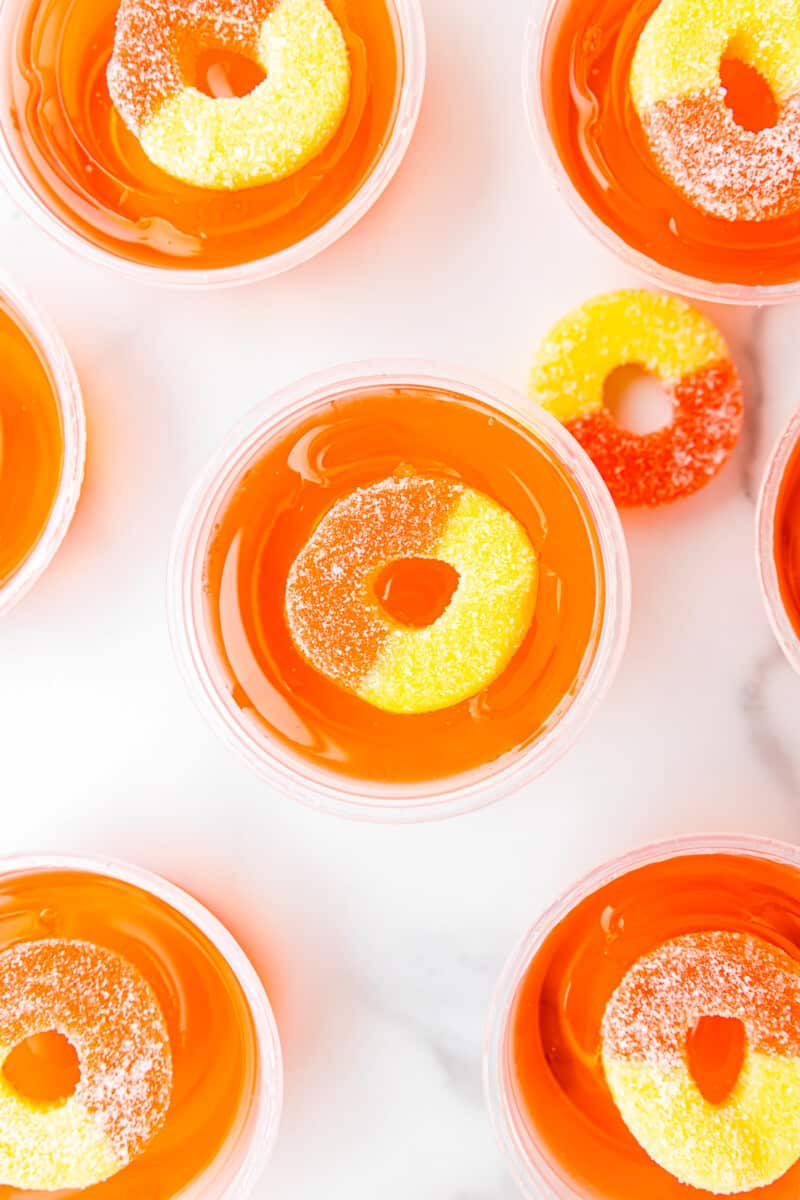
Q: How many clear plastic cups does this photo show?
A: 7